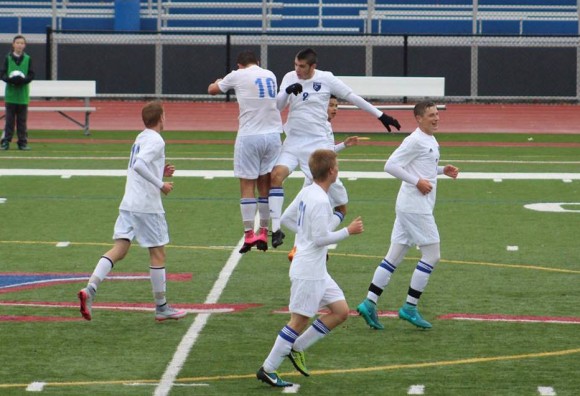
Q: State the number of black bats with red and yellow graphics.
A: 0